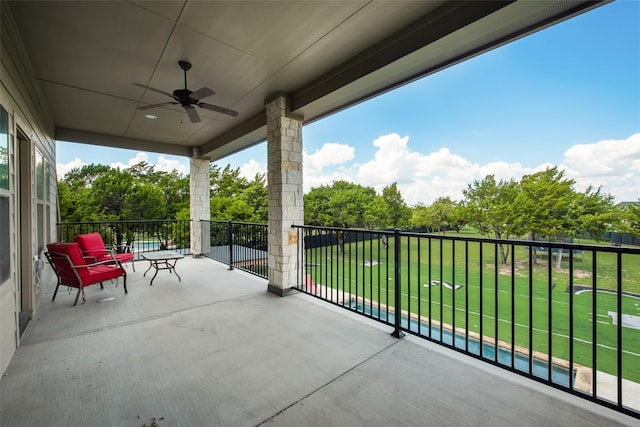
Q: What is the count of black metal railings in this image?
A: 3